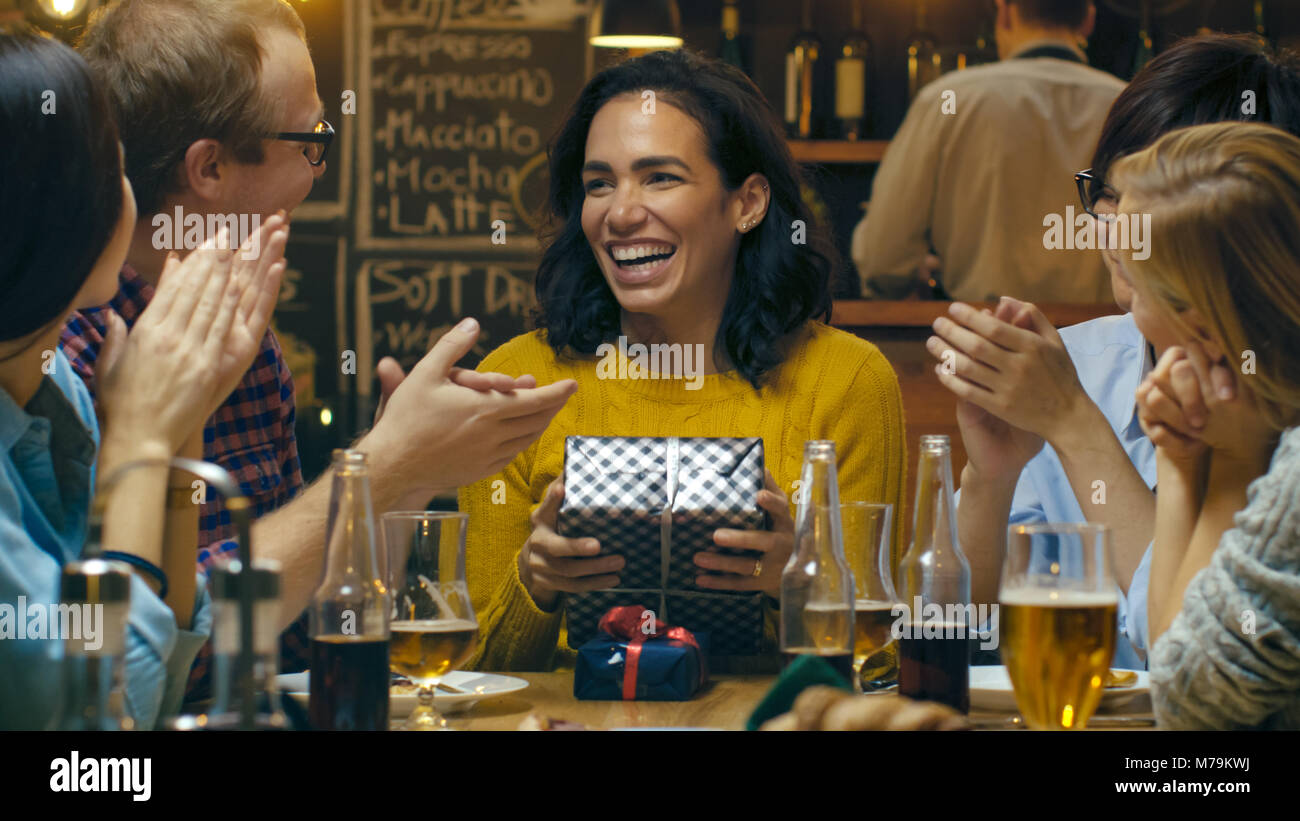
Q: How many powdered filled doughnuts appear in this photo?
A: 0